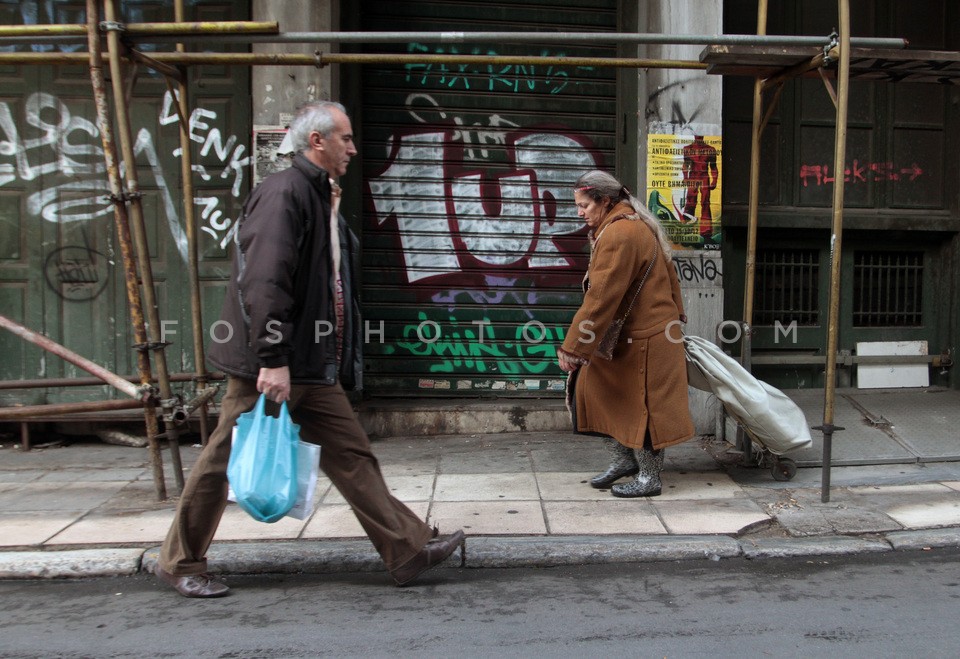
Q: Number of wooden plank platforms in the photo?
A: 1